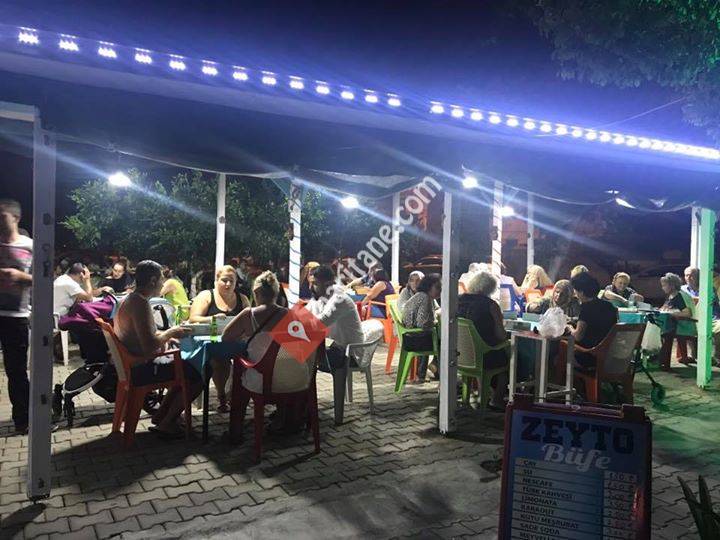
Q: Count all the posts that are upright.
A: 9